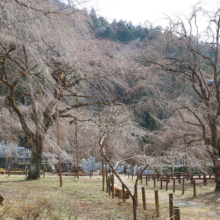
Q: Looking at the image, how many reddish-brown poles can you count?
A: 3